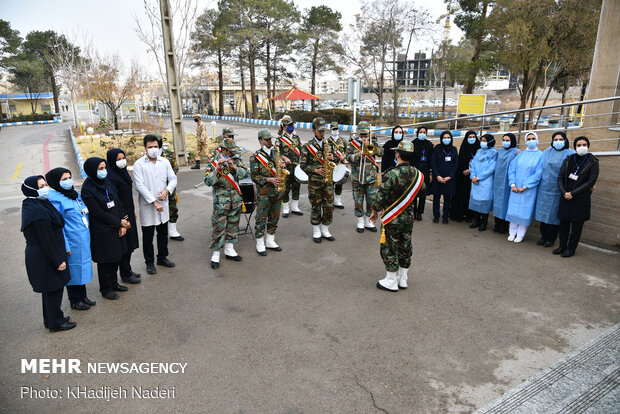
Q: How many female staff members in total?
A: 13